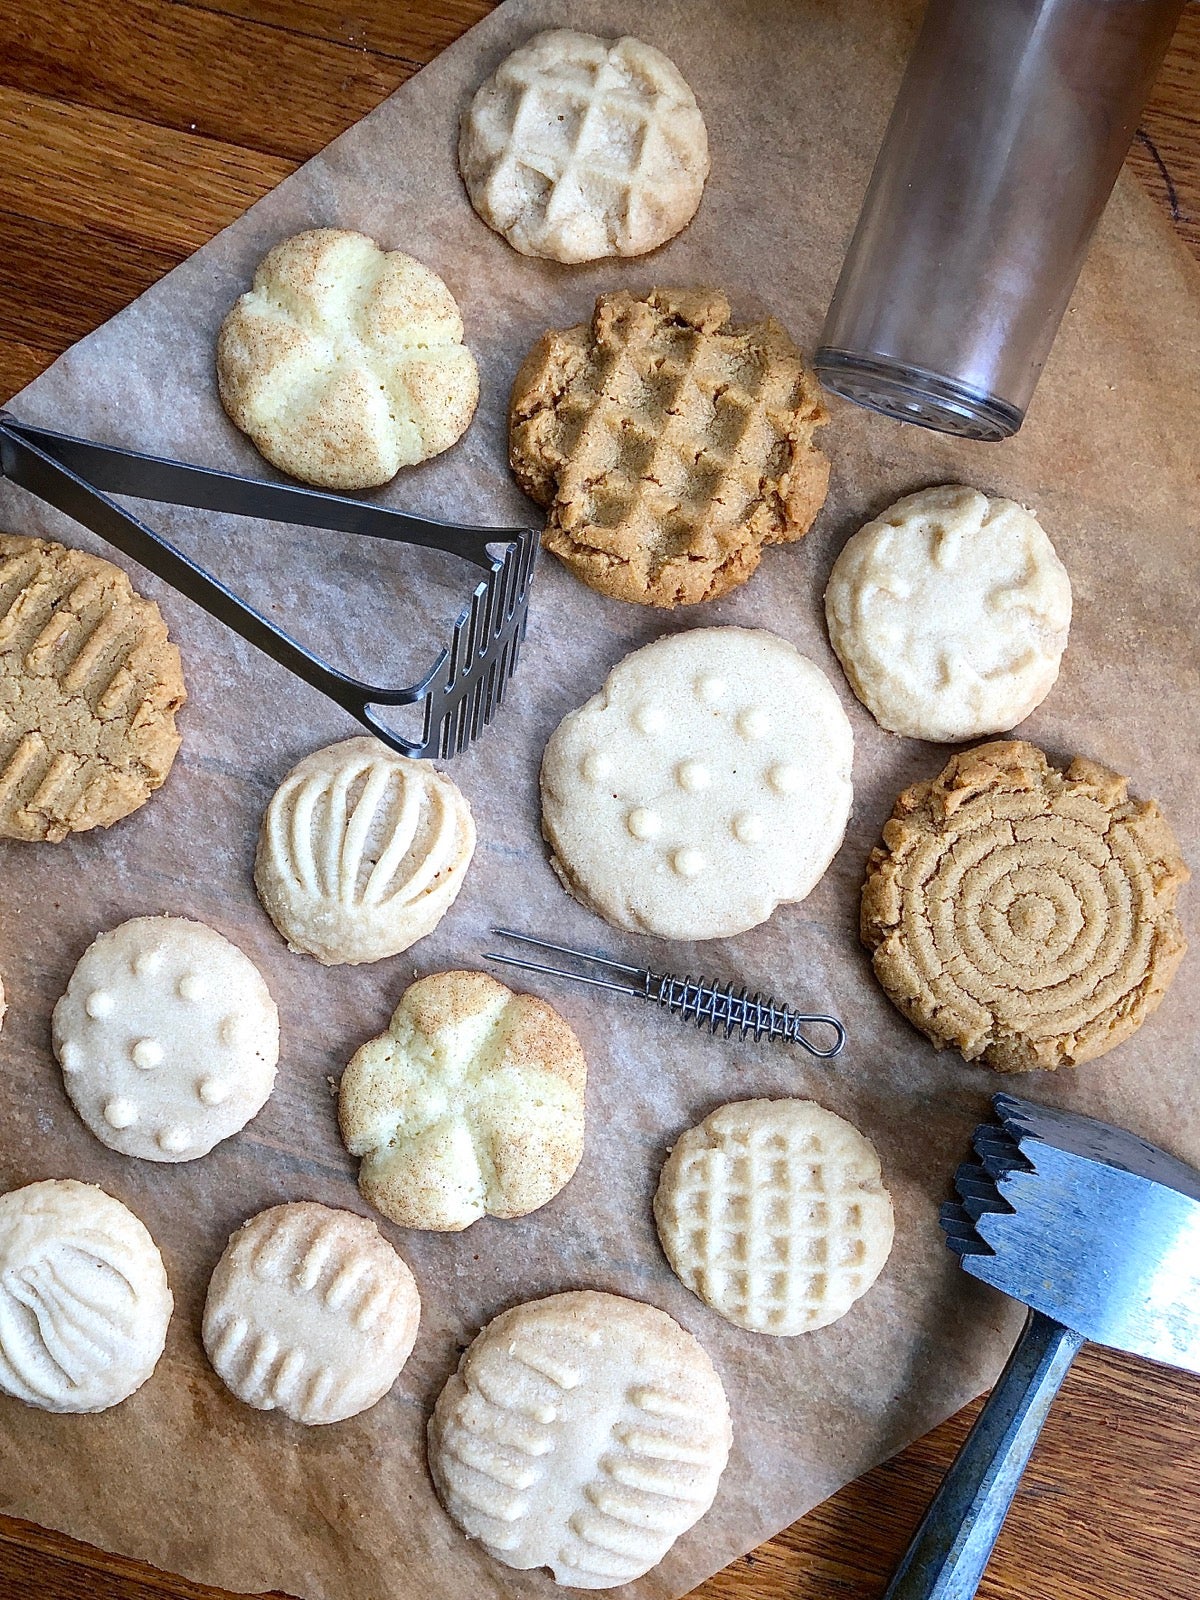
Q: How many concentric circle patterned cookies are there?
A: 1